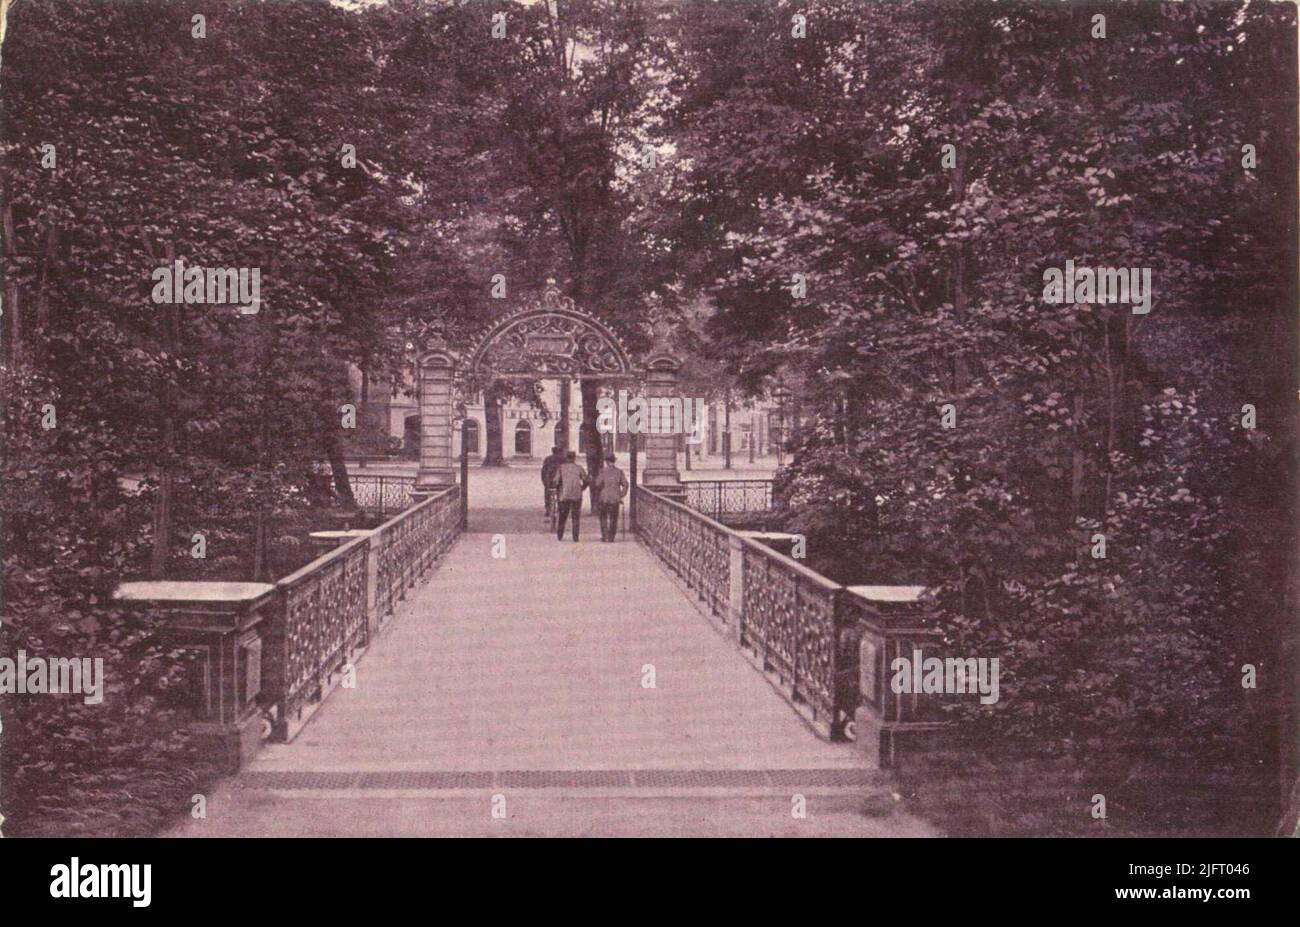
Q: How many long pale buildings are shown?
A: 1